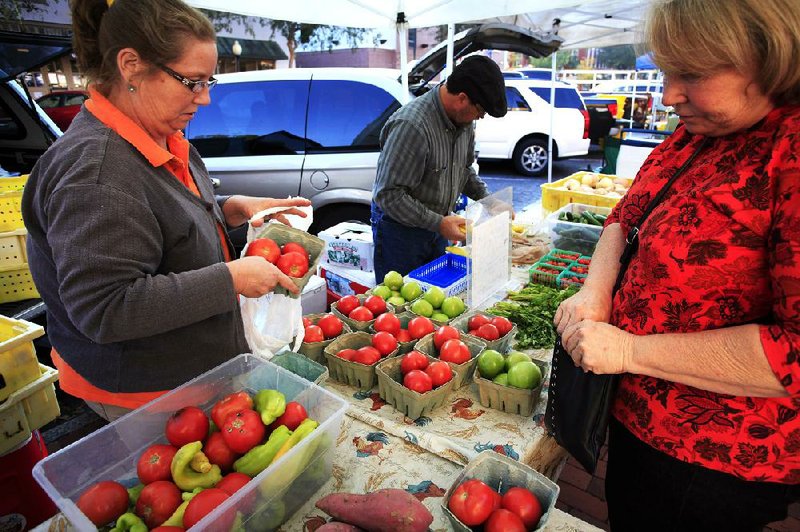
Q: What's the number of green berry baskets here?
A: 6